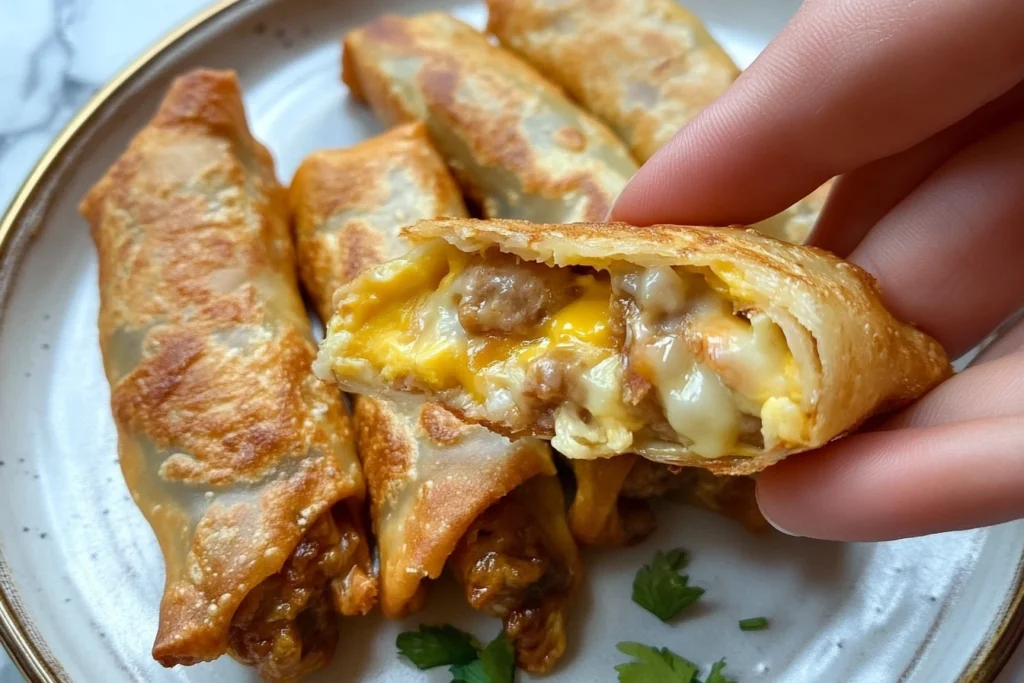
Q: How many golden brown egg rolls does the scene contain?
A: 5